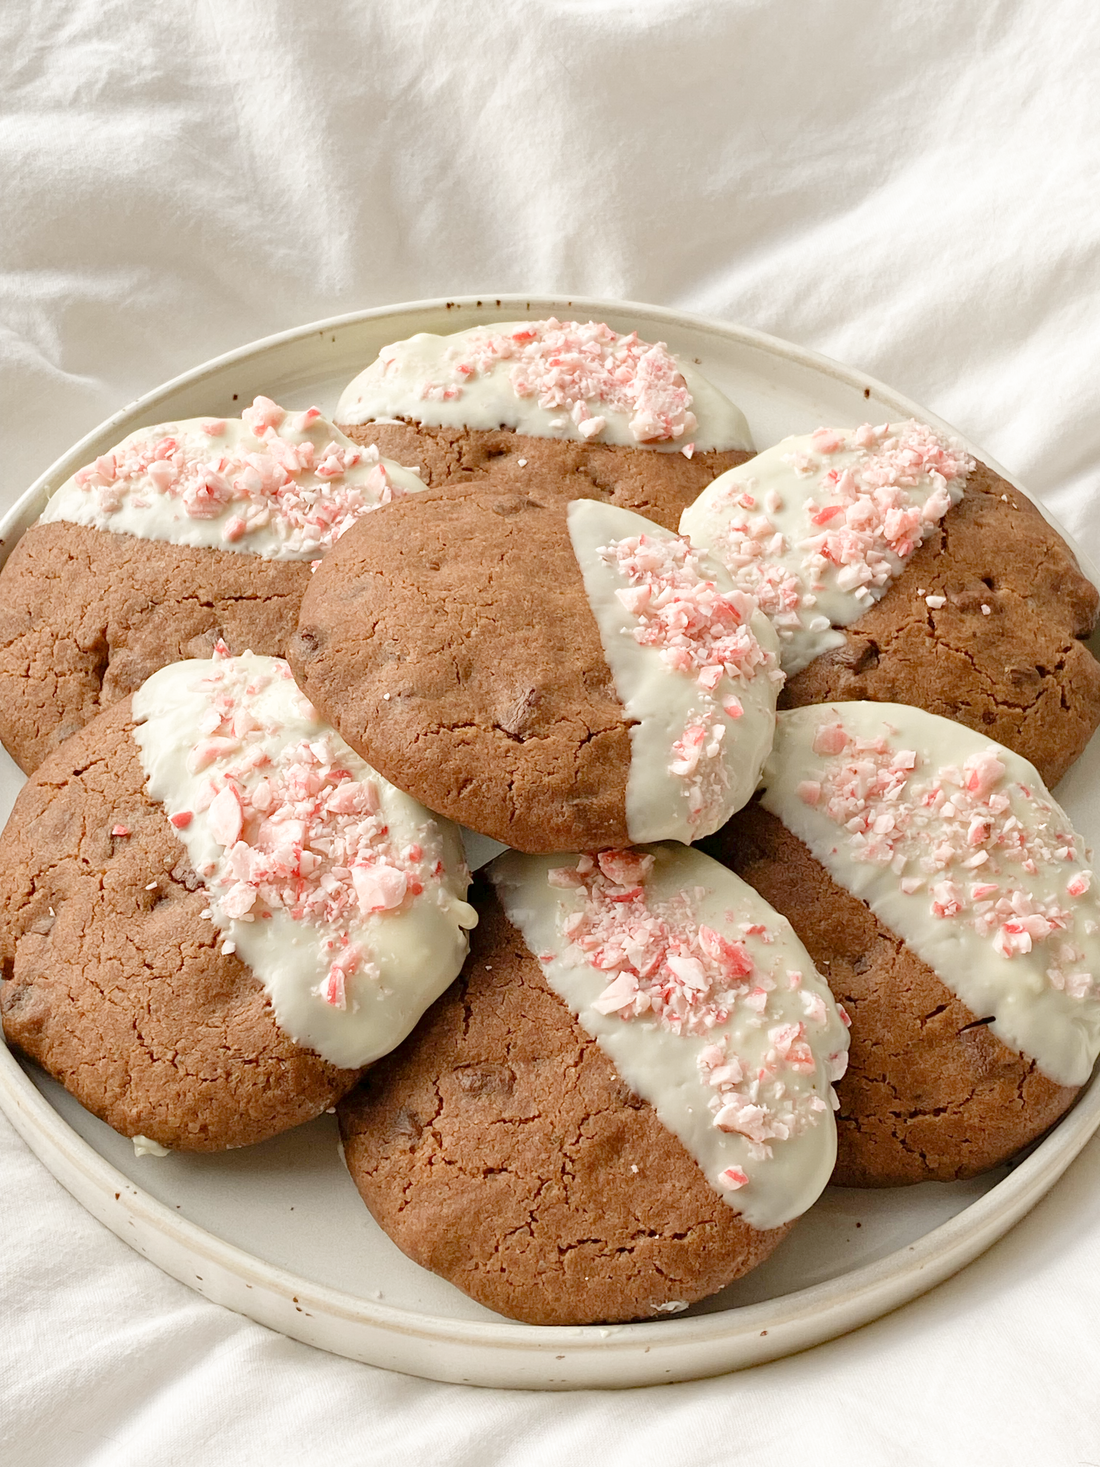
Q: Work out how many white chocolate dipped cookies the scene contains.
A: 7